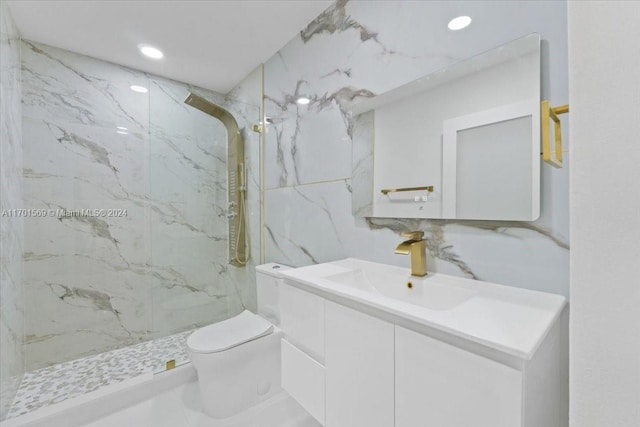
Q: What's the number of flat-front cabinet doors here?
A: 2